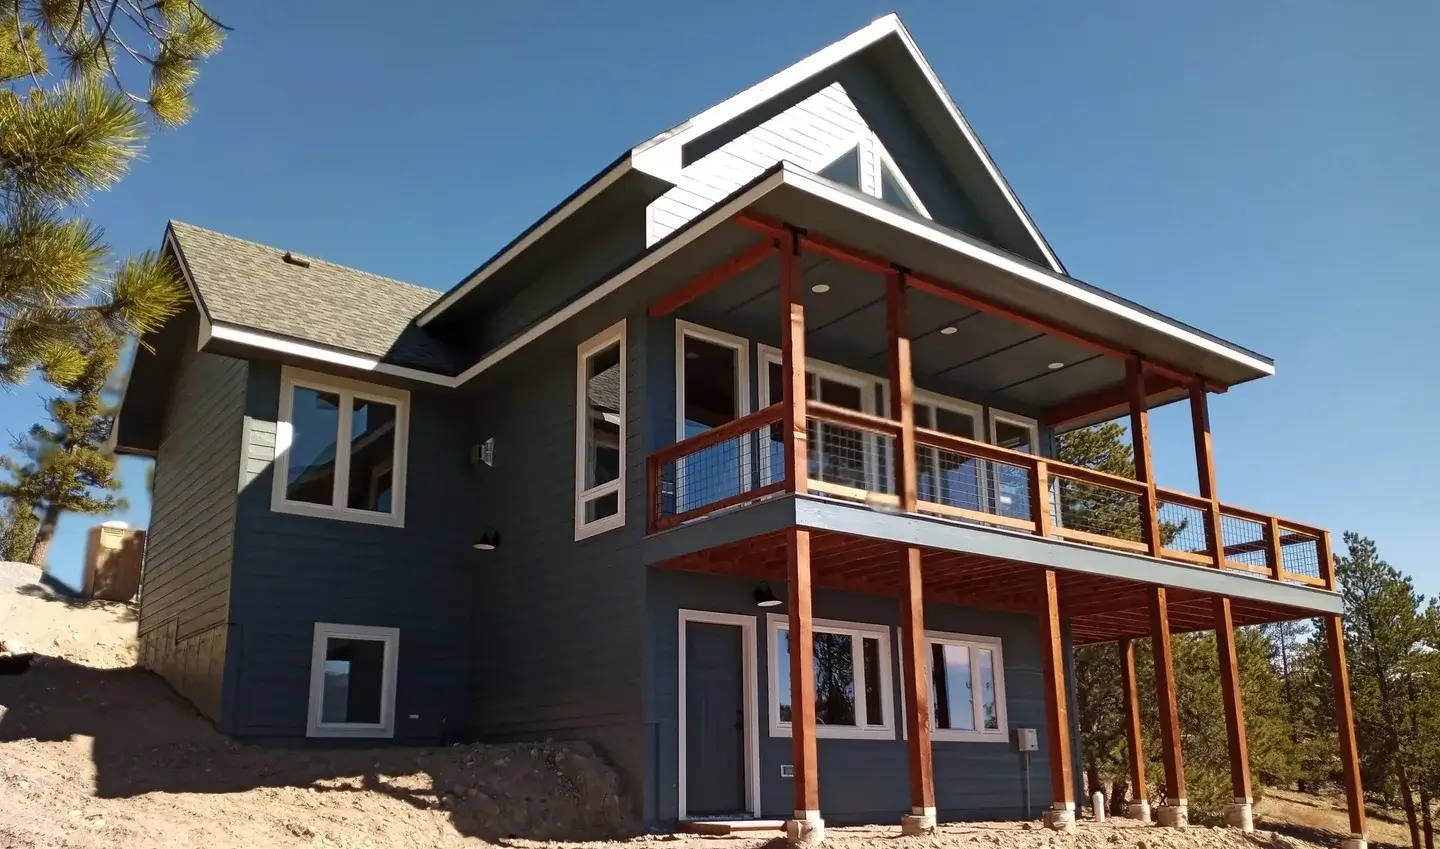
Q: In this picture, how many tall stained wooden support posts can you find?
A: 11